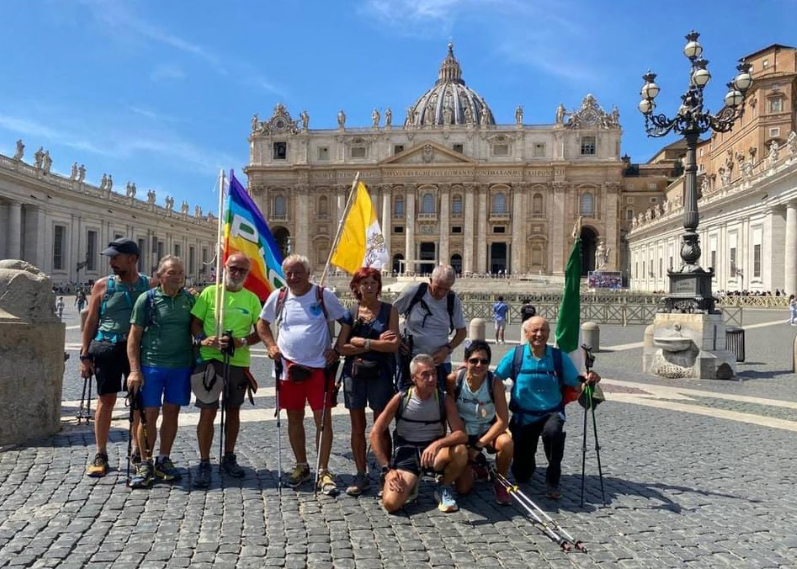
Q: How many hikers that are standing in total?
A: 6